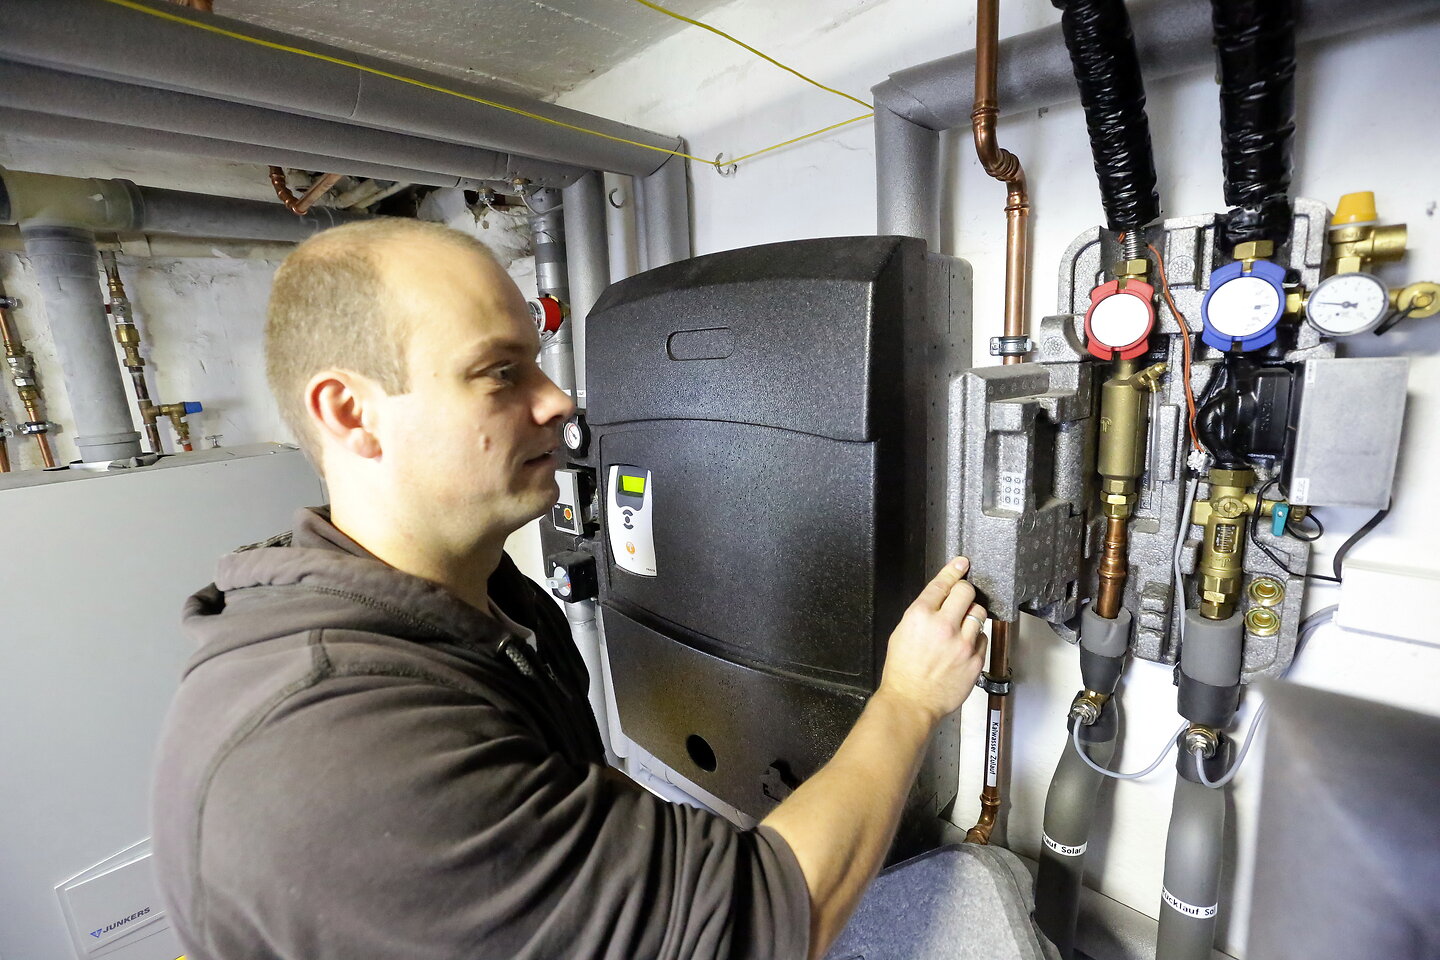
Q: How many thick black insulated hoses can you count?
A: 2